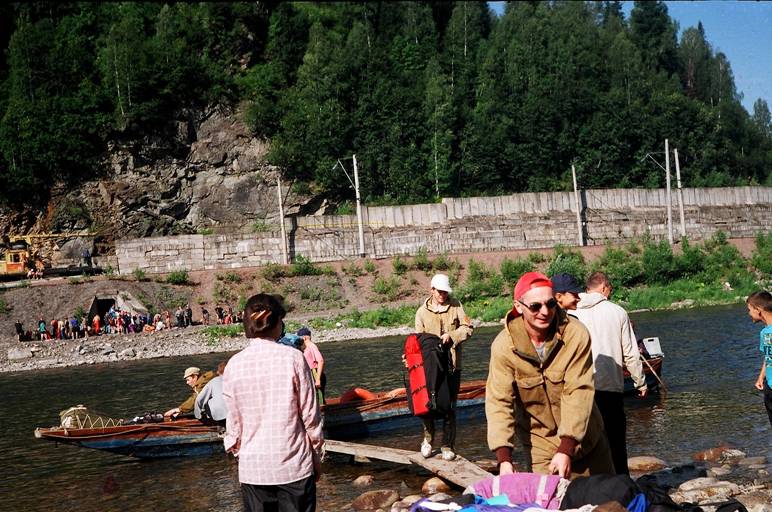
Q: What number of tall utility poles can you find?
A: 5